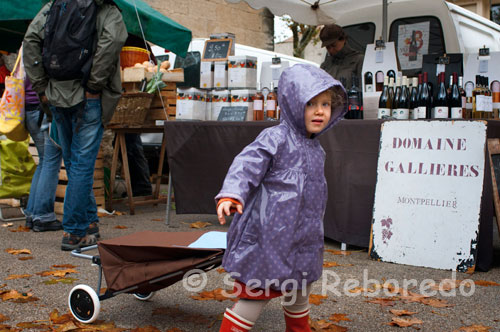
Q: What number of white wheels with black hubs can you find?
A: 2